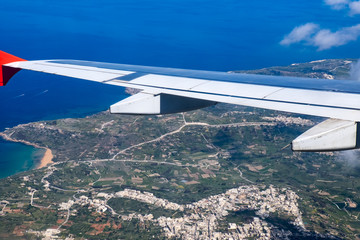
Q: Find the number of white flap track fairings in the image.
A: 2